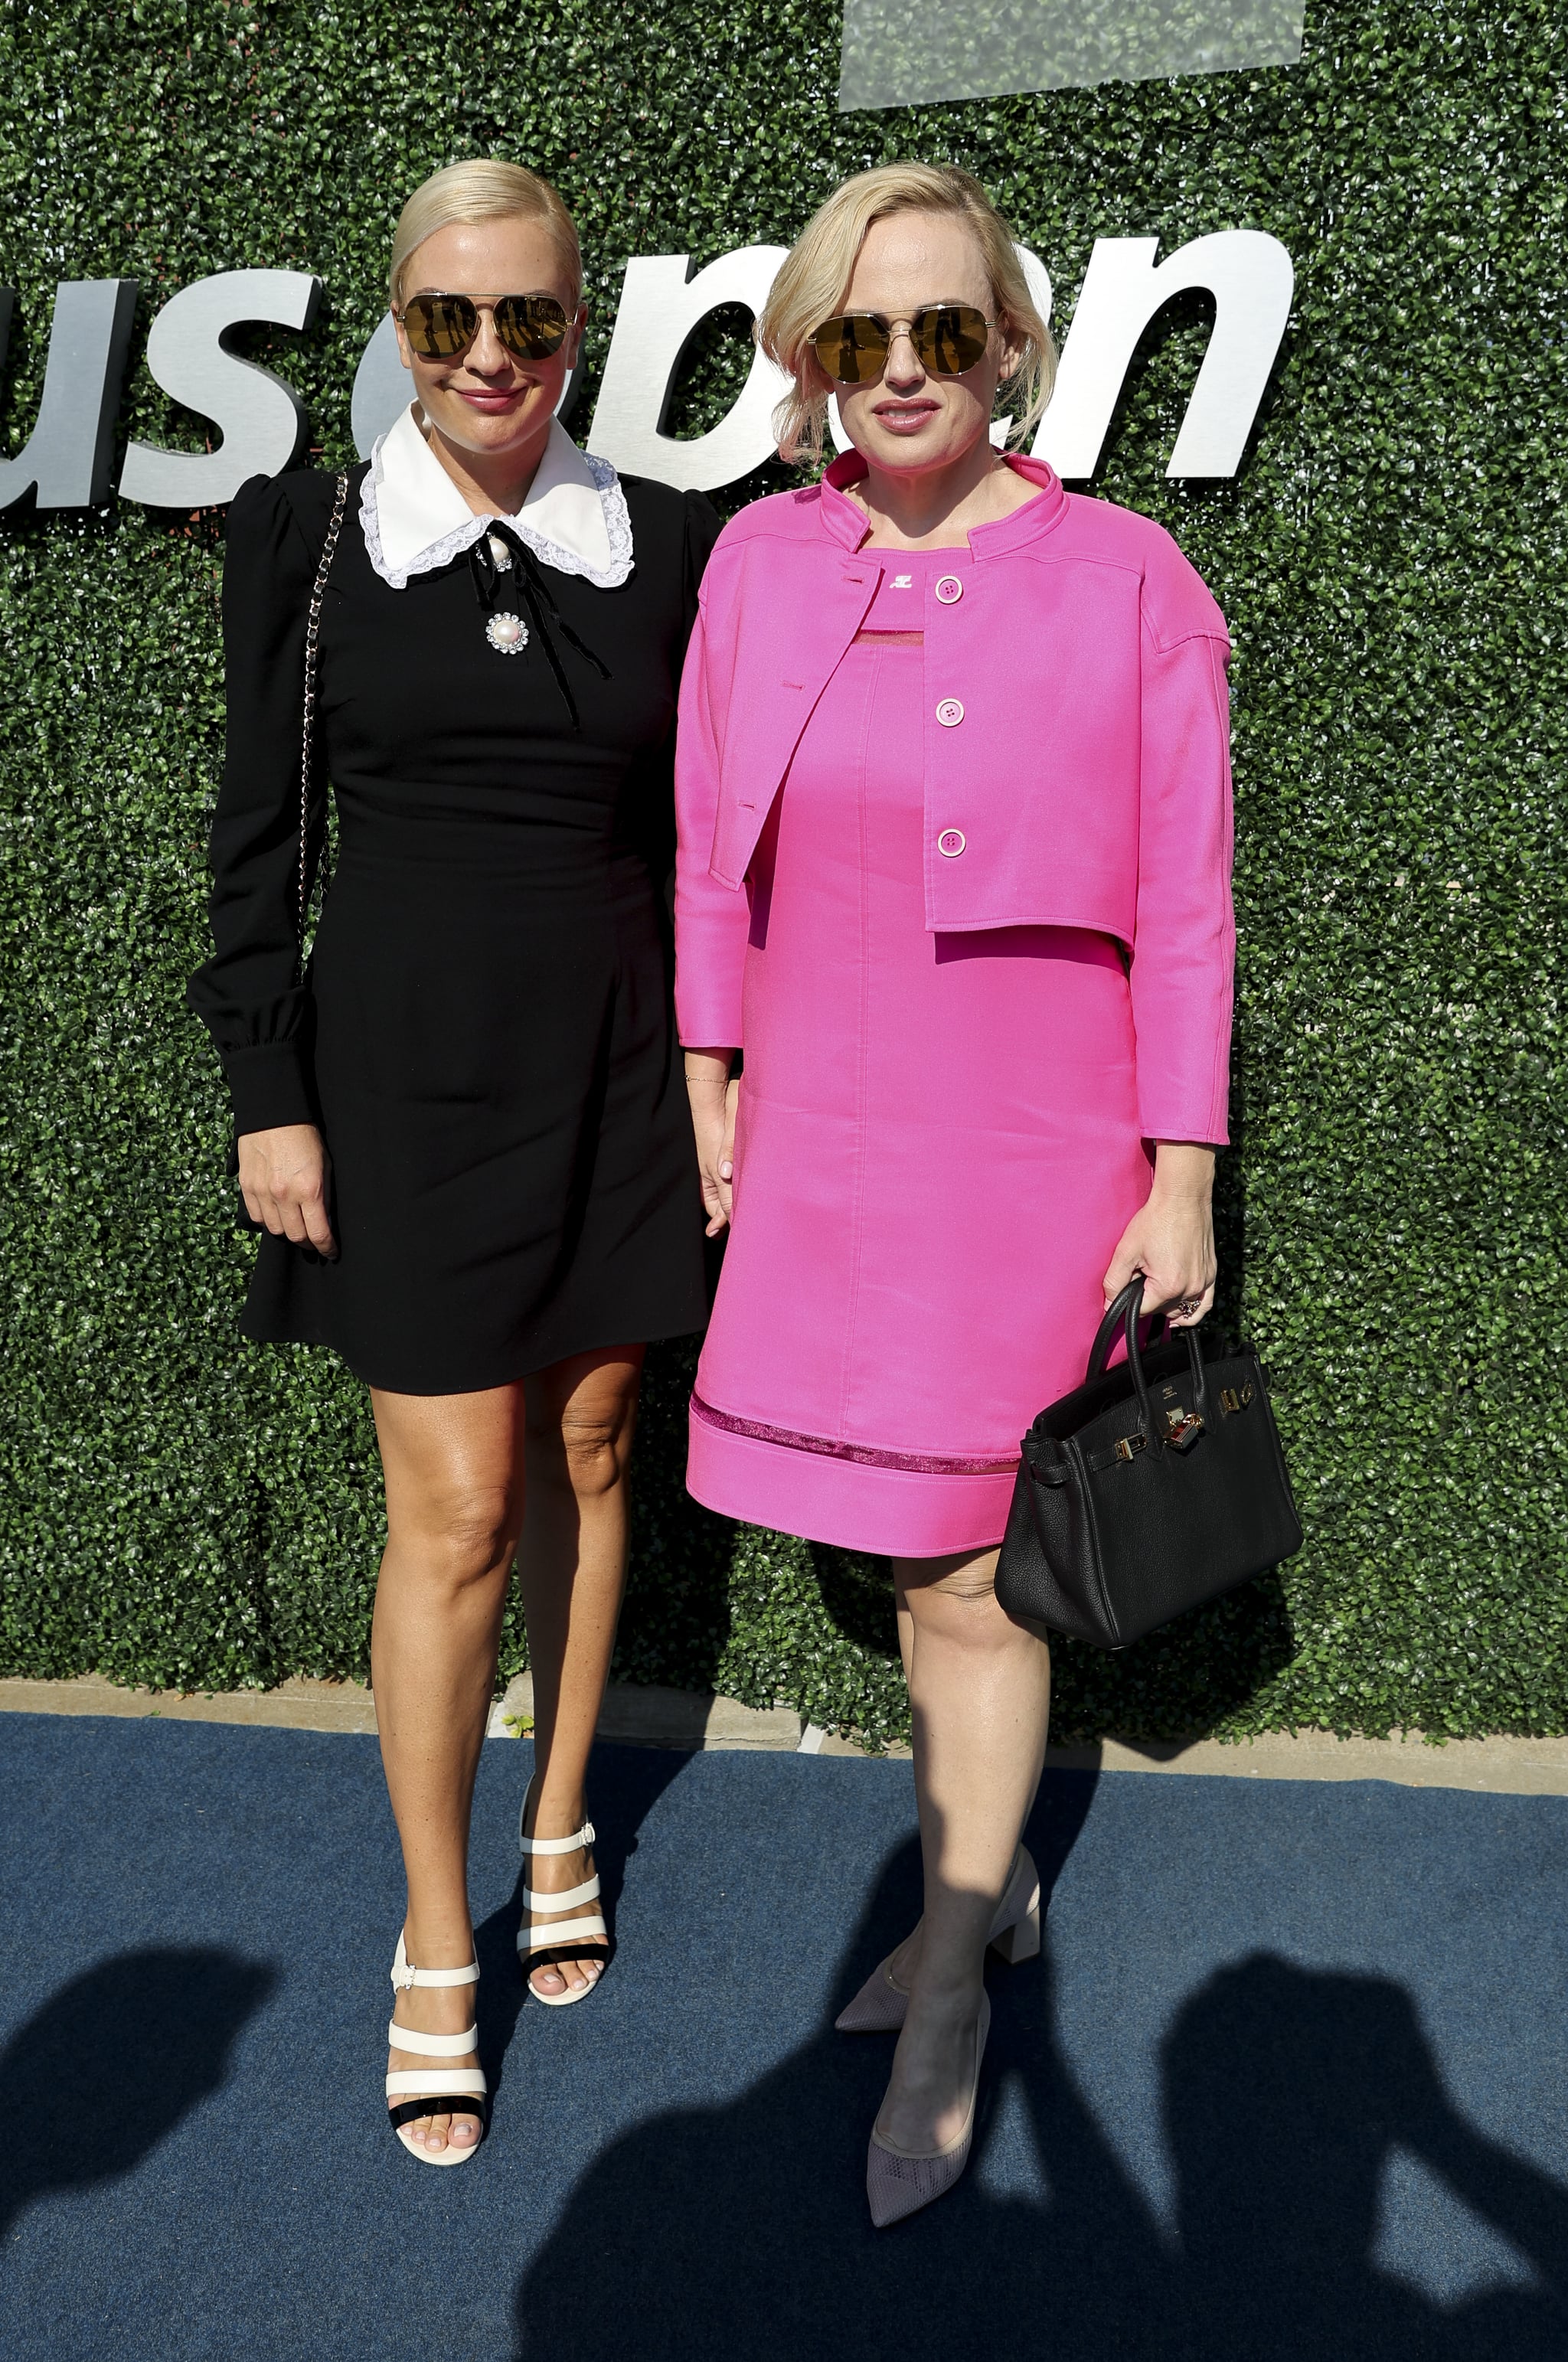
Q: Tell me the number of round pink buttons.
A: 3